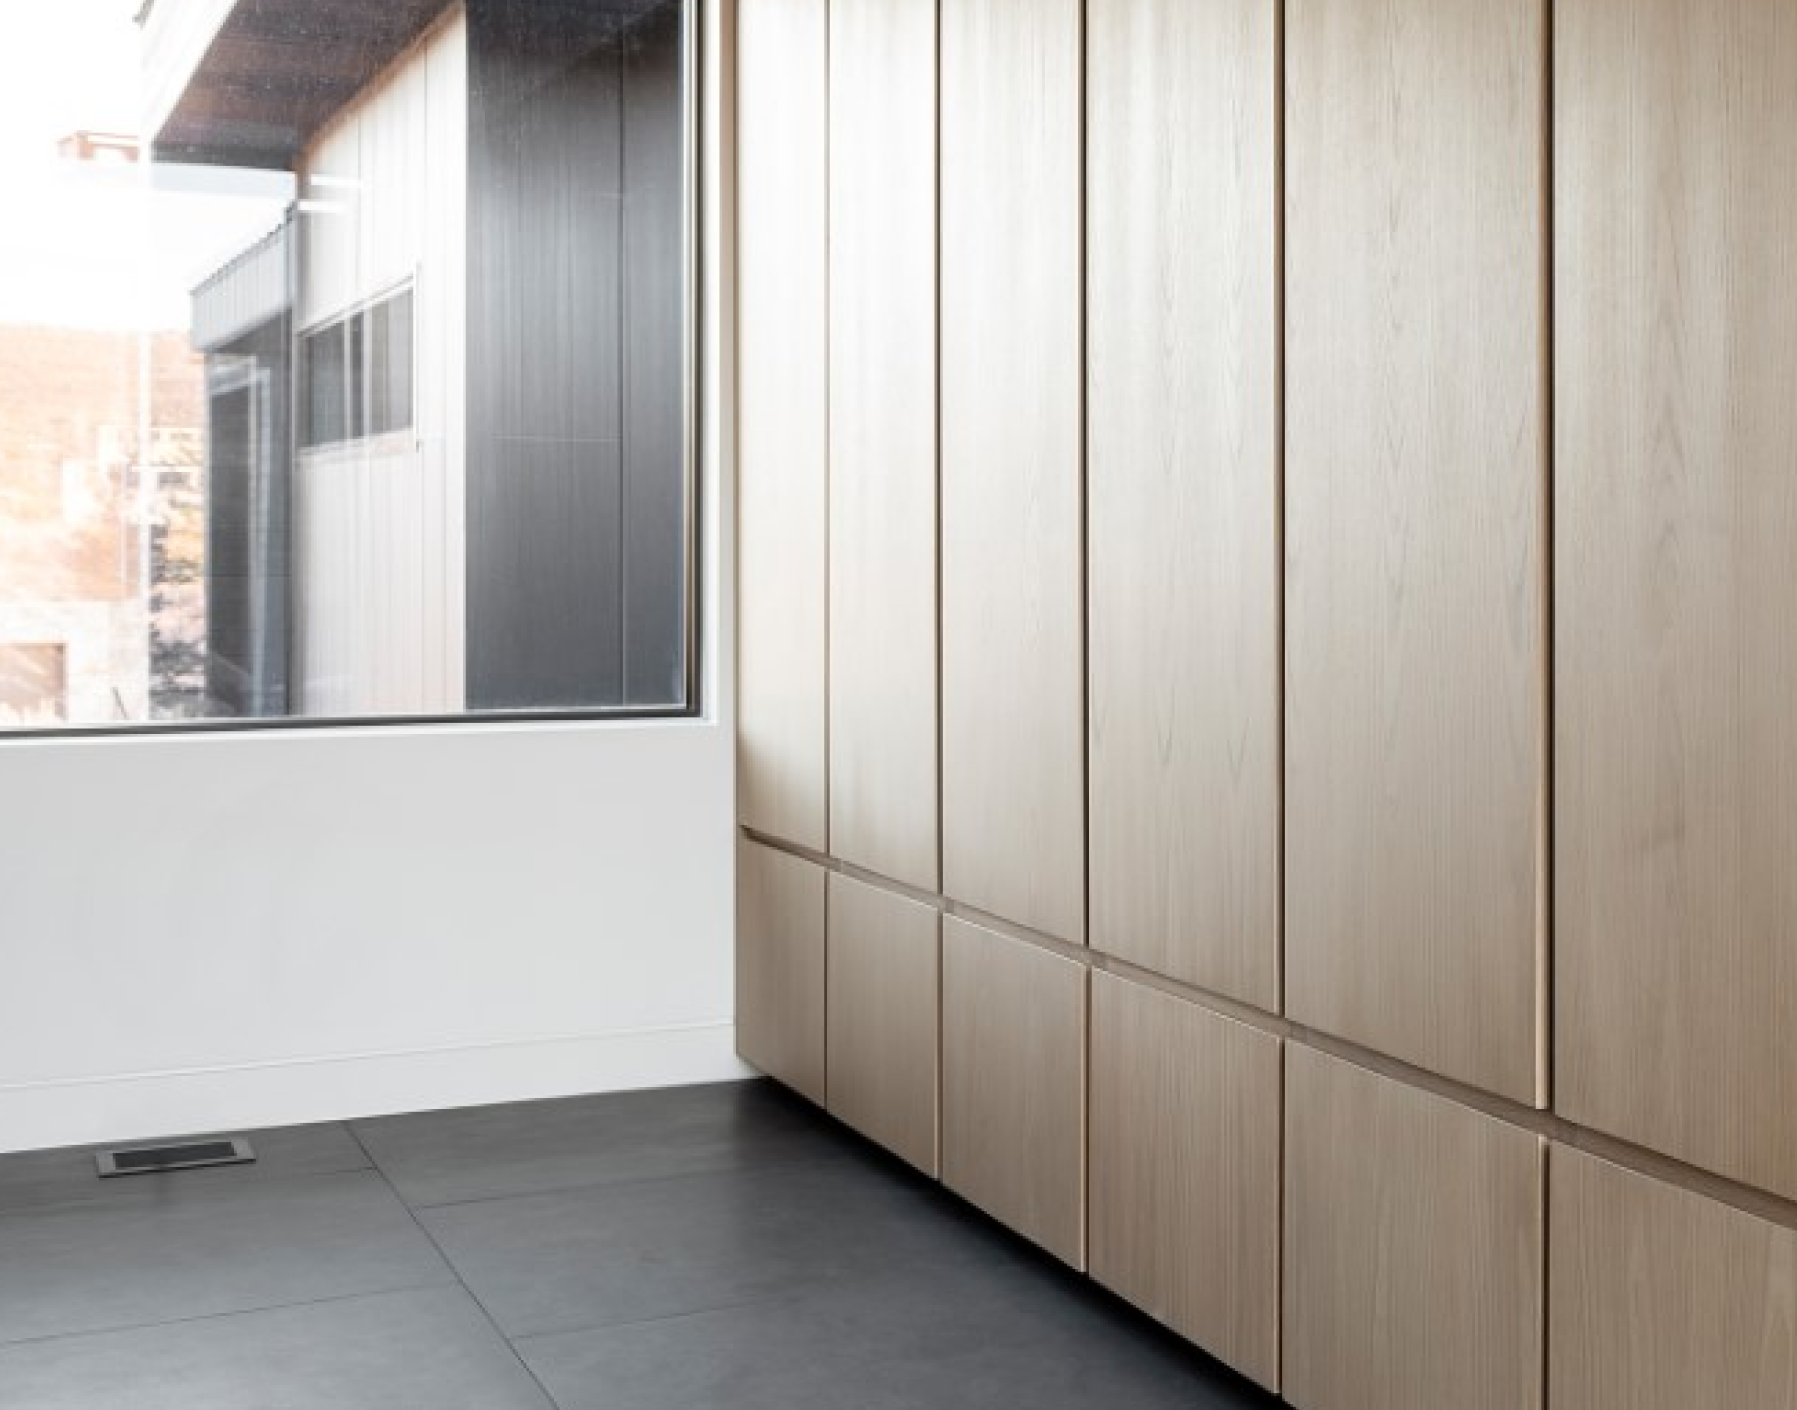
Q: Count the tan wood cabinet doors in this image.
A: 12